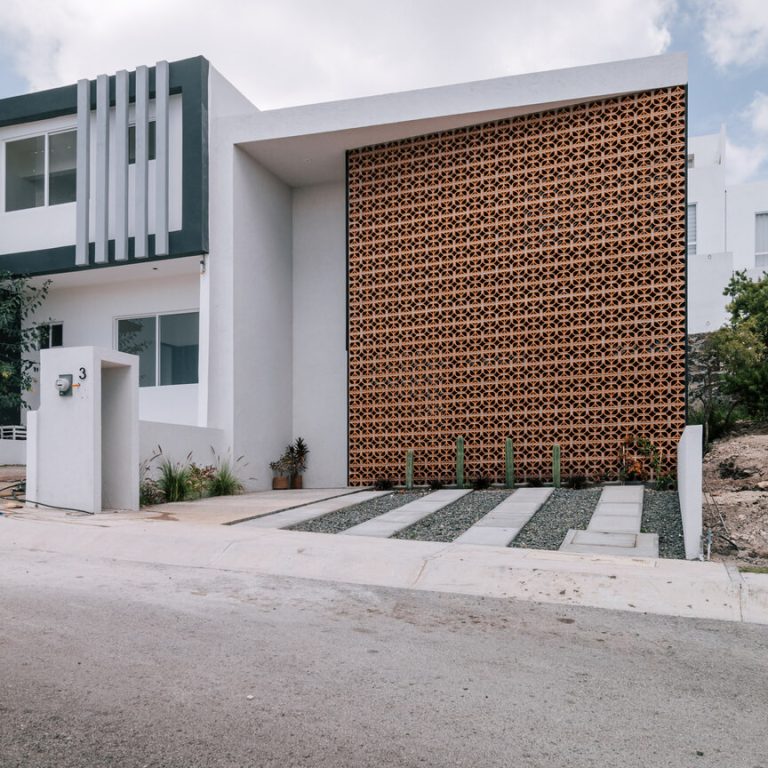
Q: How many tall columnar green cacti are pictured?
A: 4